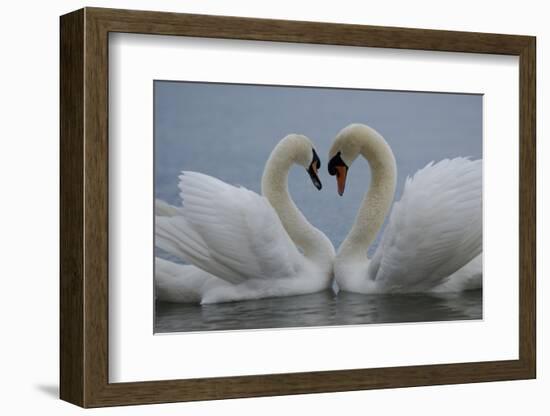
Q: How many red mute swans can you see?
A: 0